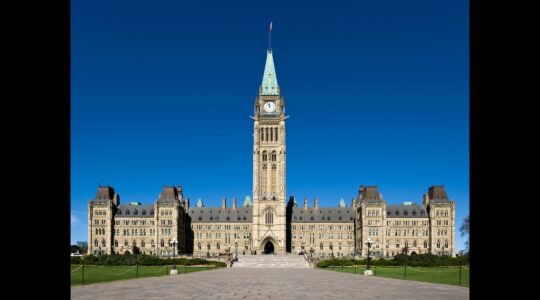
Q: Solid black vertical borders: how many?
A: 2